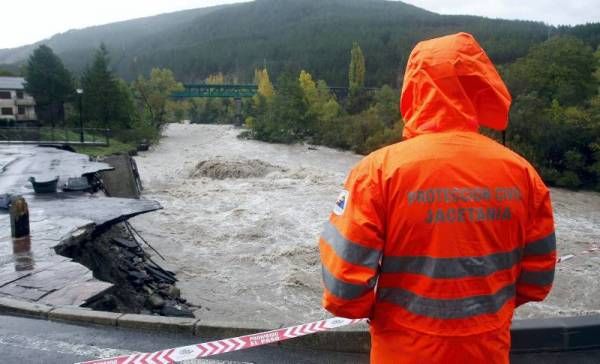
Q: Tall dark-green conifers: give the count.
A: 2